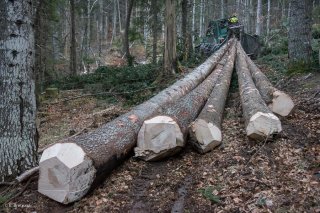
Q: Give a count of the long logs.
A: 5